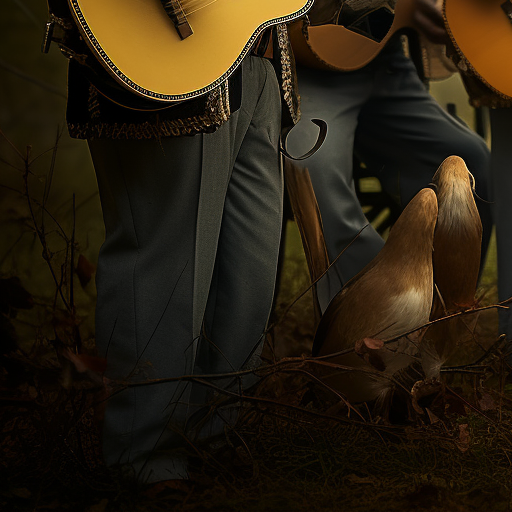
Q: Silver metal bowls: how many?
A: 0